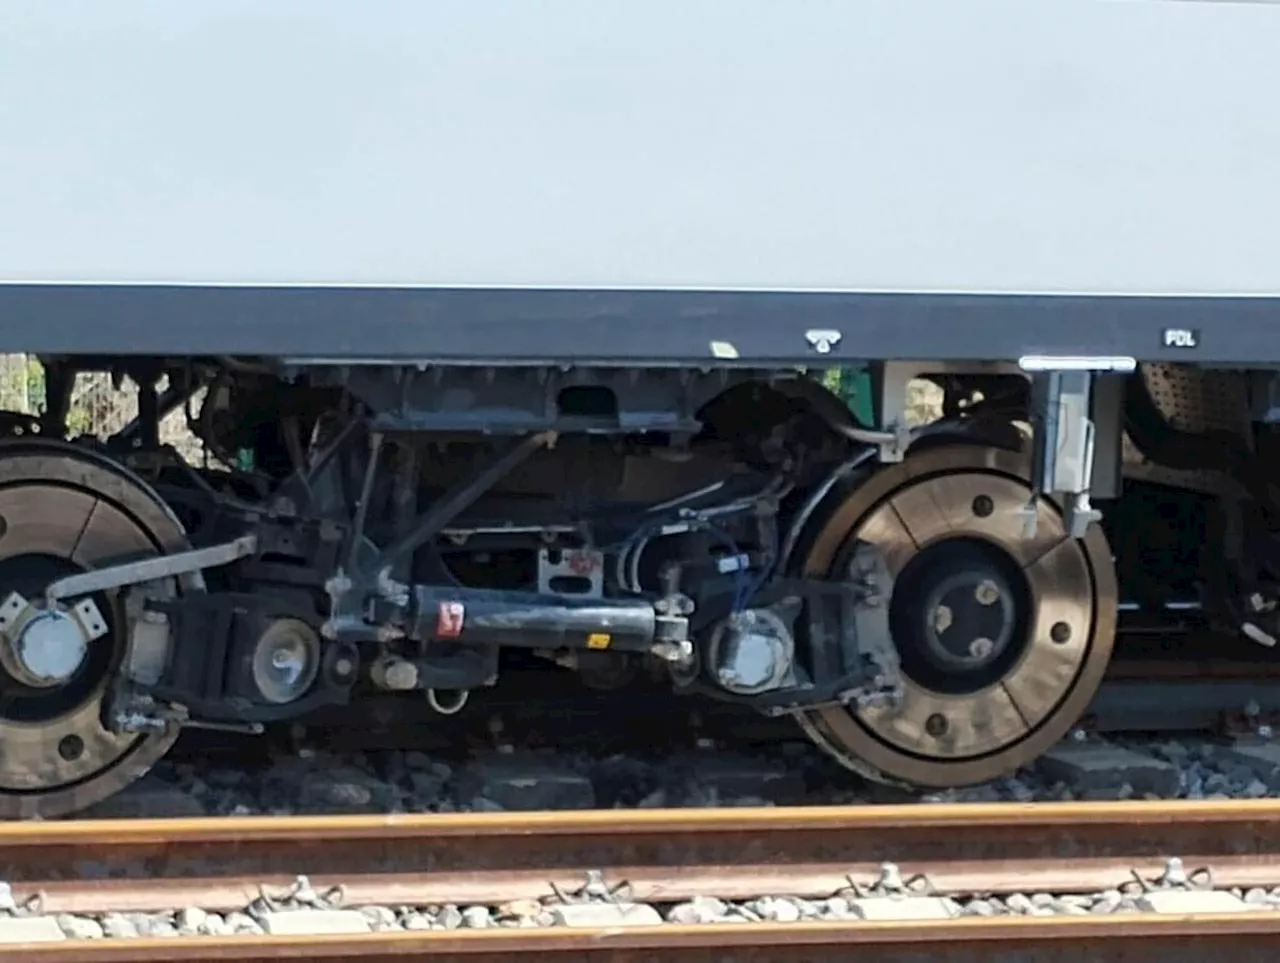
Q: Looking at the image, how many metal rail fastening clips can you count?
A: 5